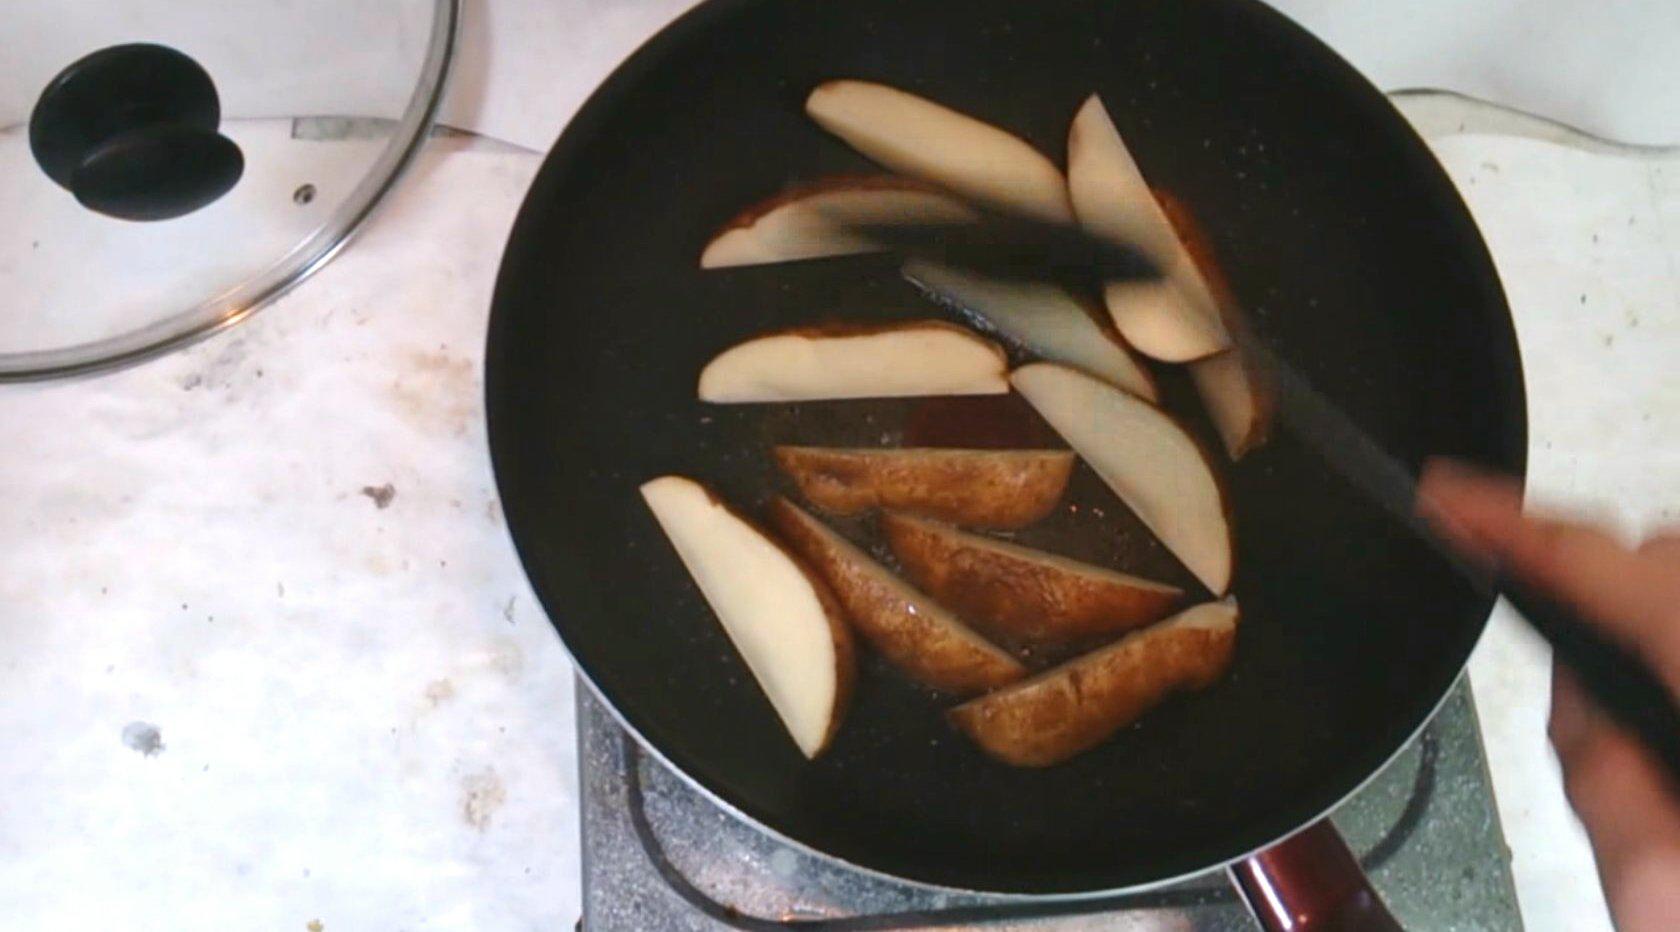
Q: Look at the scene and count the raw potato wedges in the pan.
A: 12